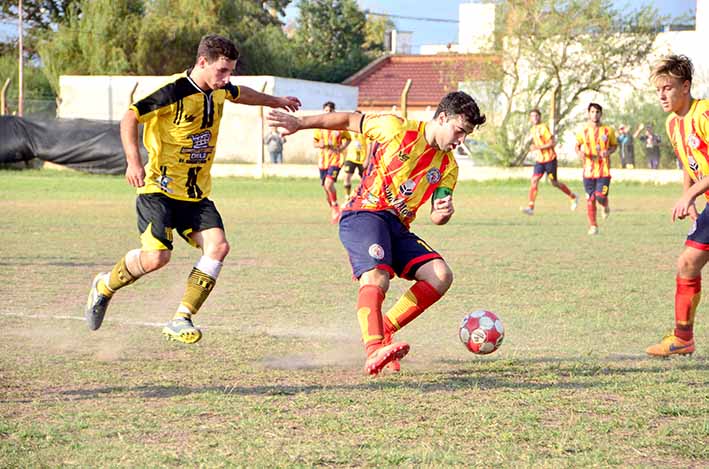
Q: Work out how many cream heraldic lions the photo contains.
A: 0